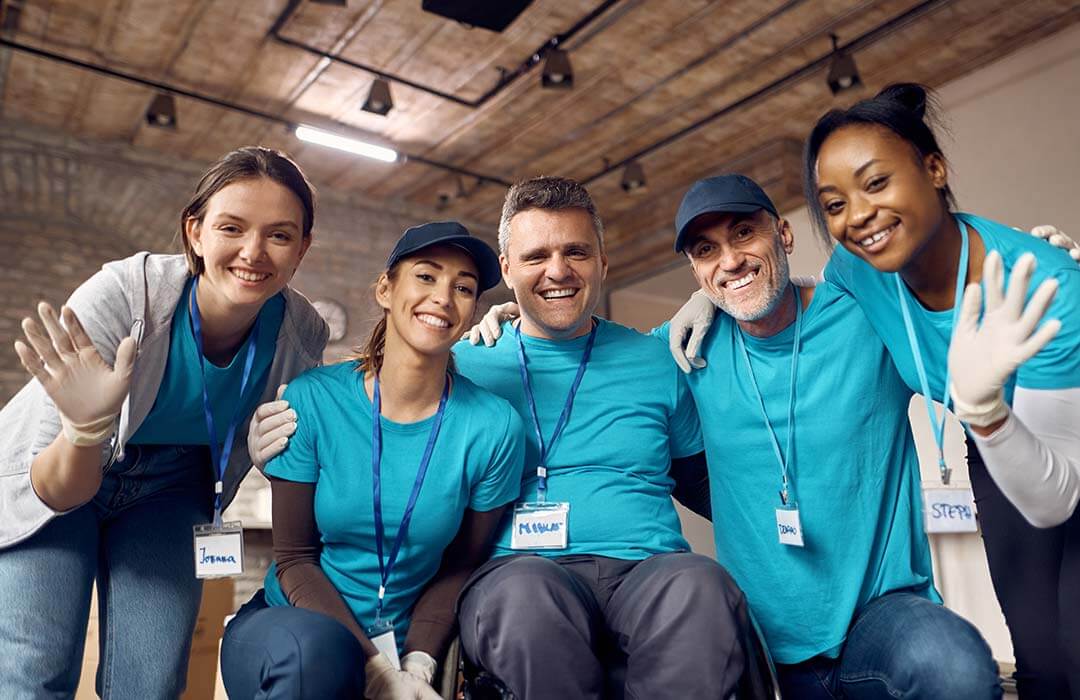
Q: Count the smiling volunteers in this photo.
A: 5